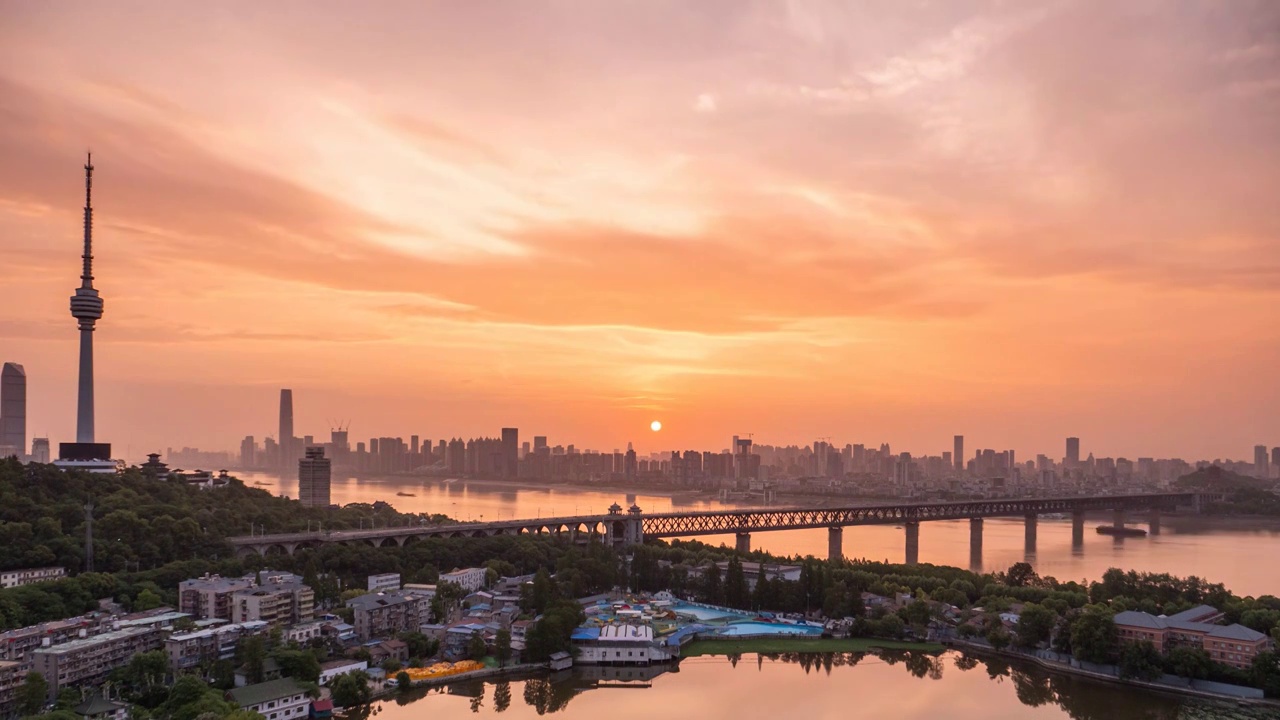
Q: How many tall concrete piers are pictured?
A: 8